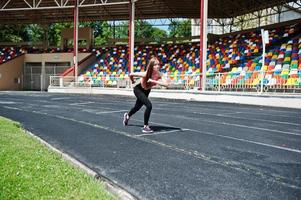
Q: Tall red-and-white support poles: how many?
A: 3